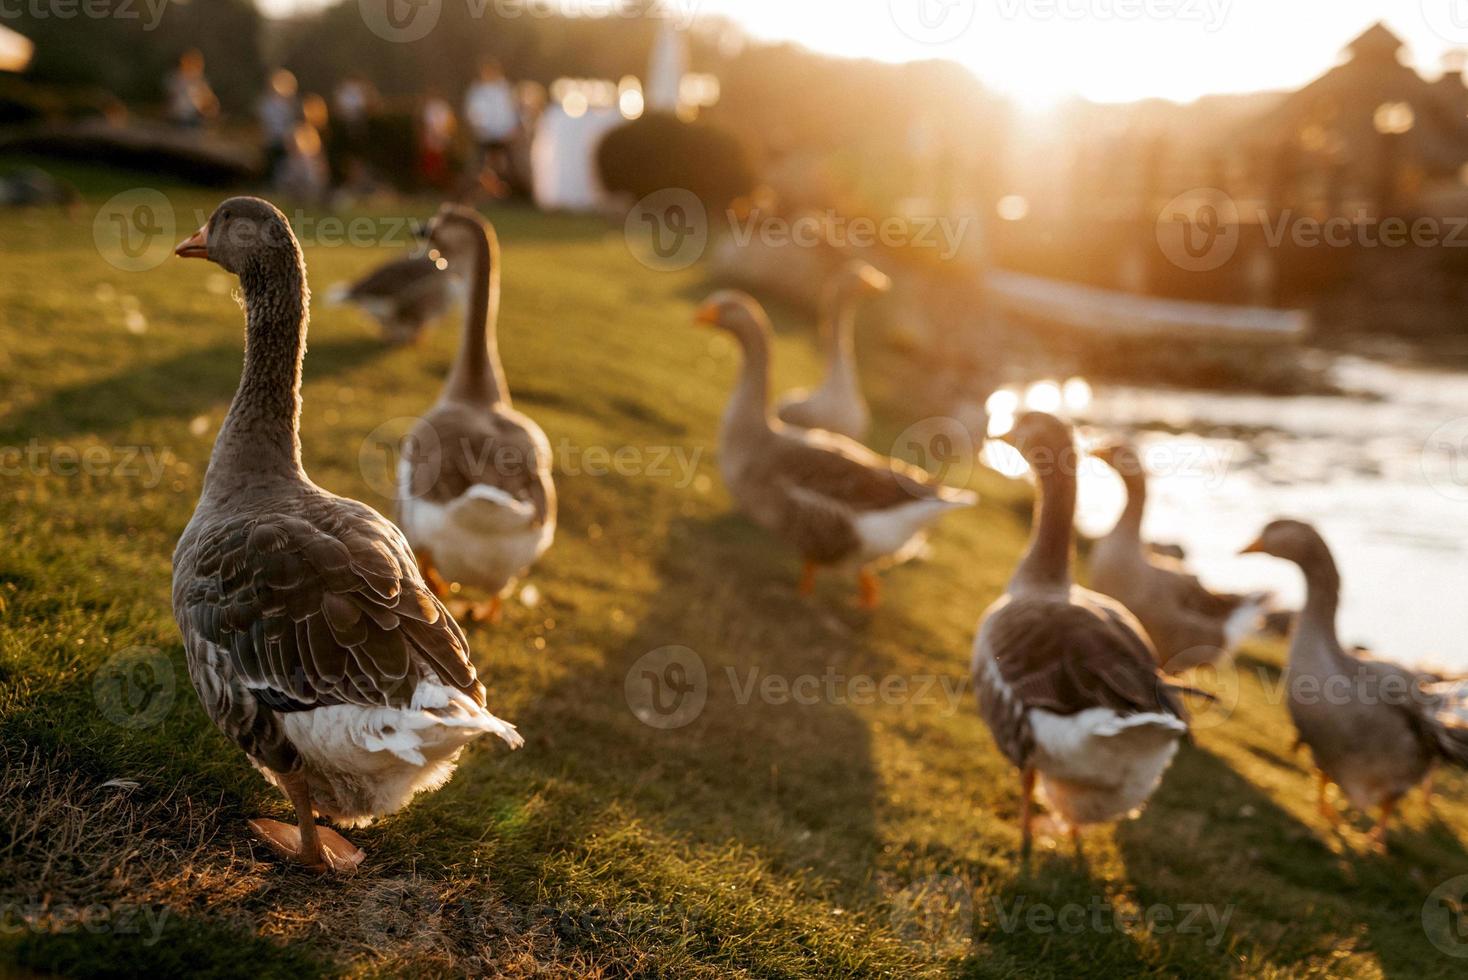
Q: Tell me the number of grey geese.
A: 8